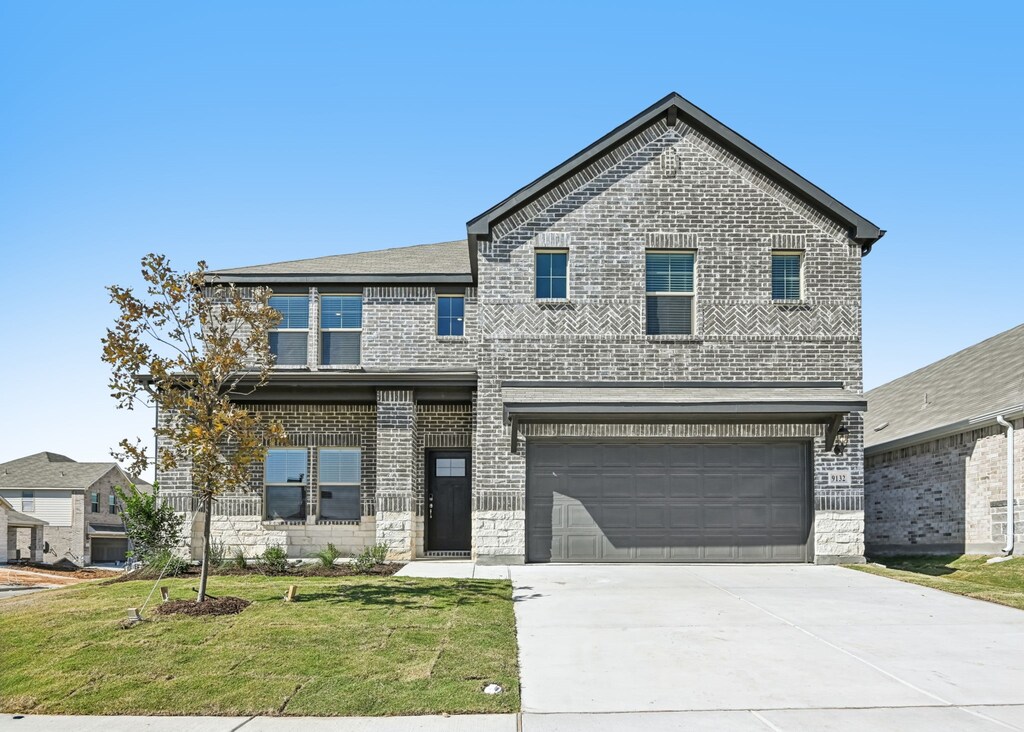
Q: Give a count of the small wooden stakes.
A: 3